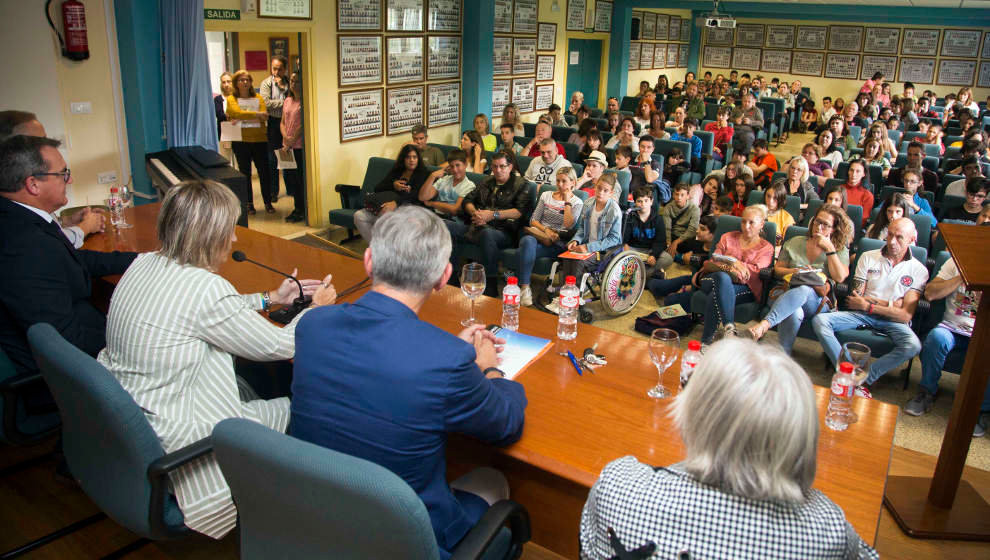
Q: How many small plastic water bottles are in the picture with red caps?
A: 5